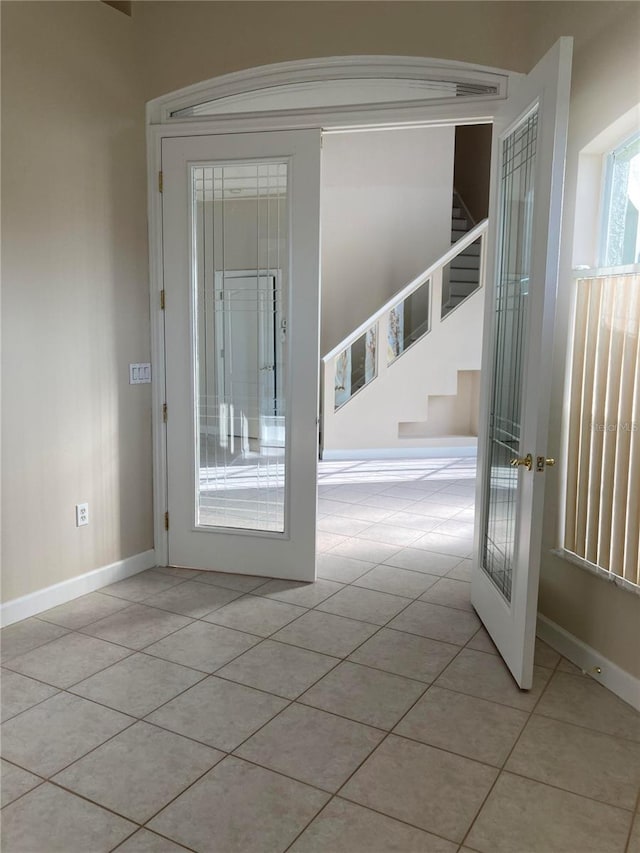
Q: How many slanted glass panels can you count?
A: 3